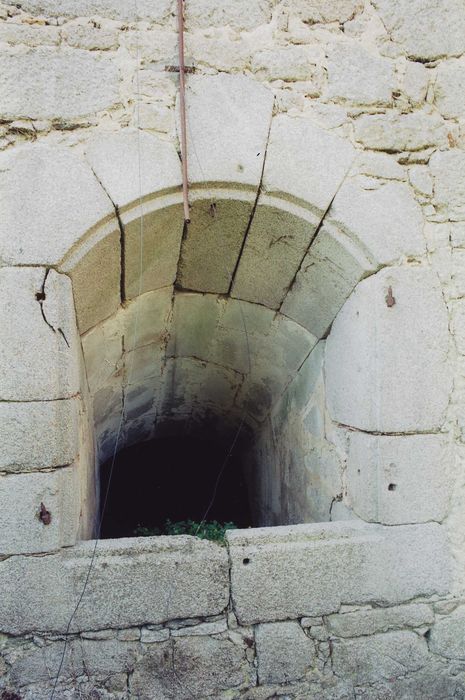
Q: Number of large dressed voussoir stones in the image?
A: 5